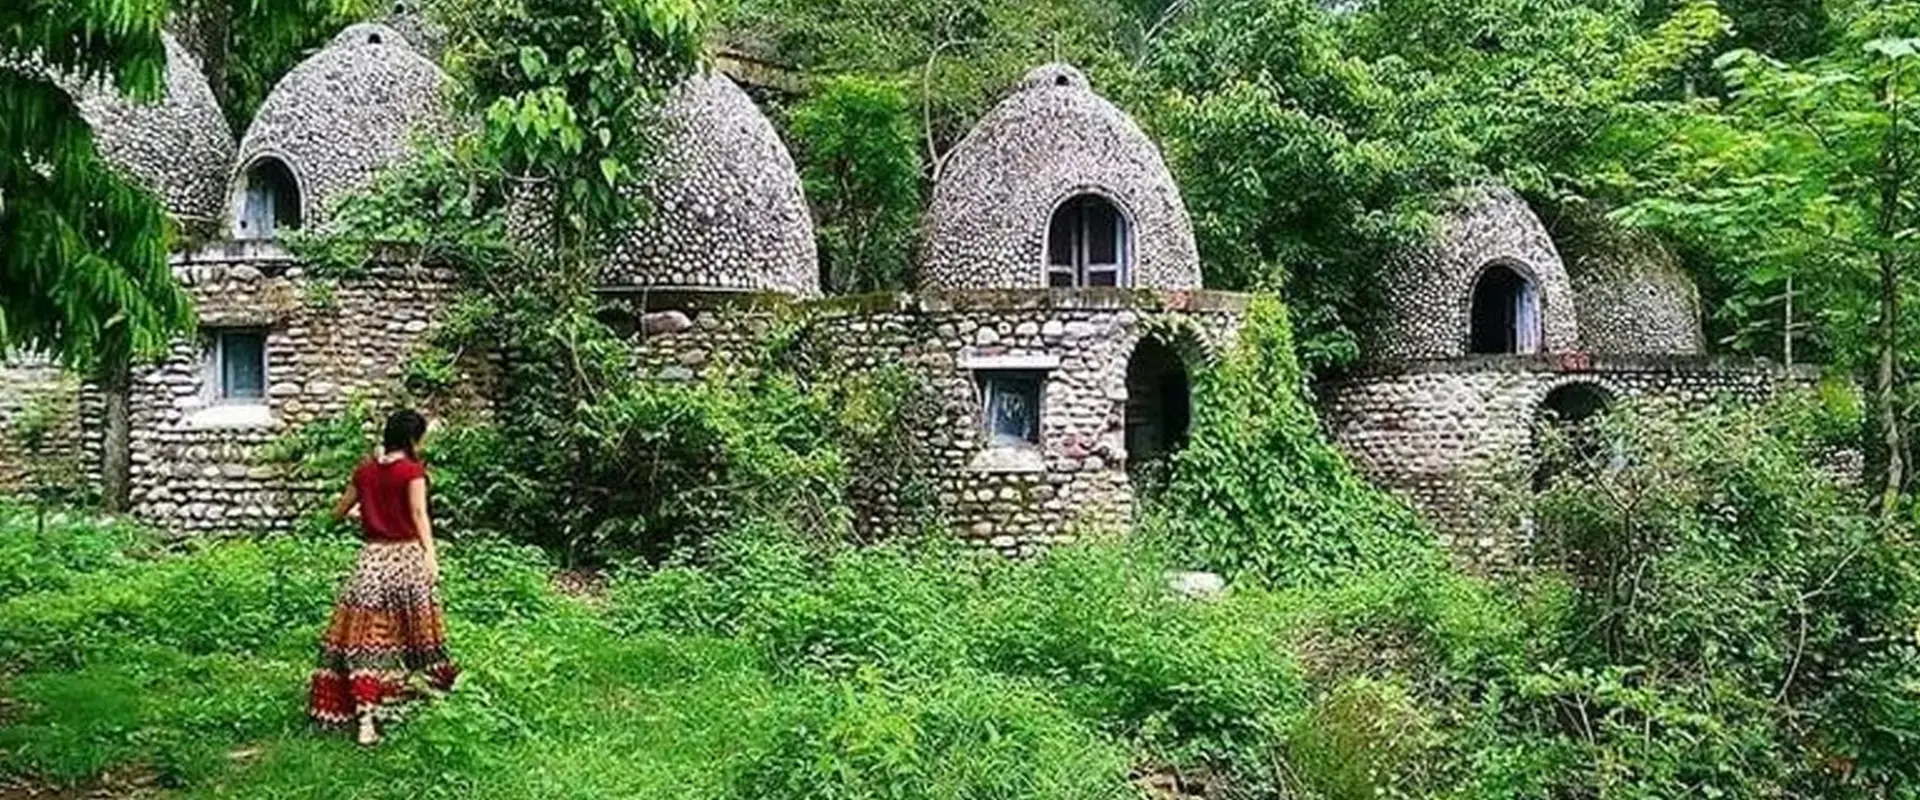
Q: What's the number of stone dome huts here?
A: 6